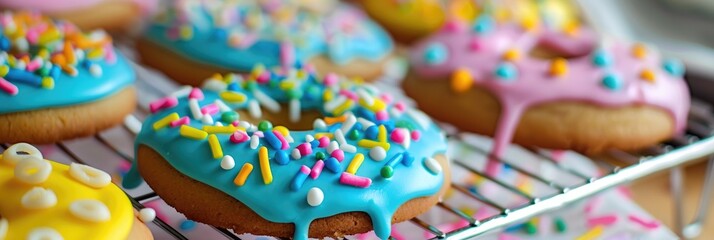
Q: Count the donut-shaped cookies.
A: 7